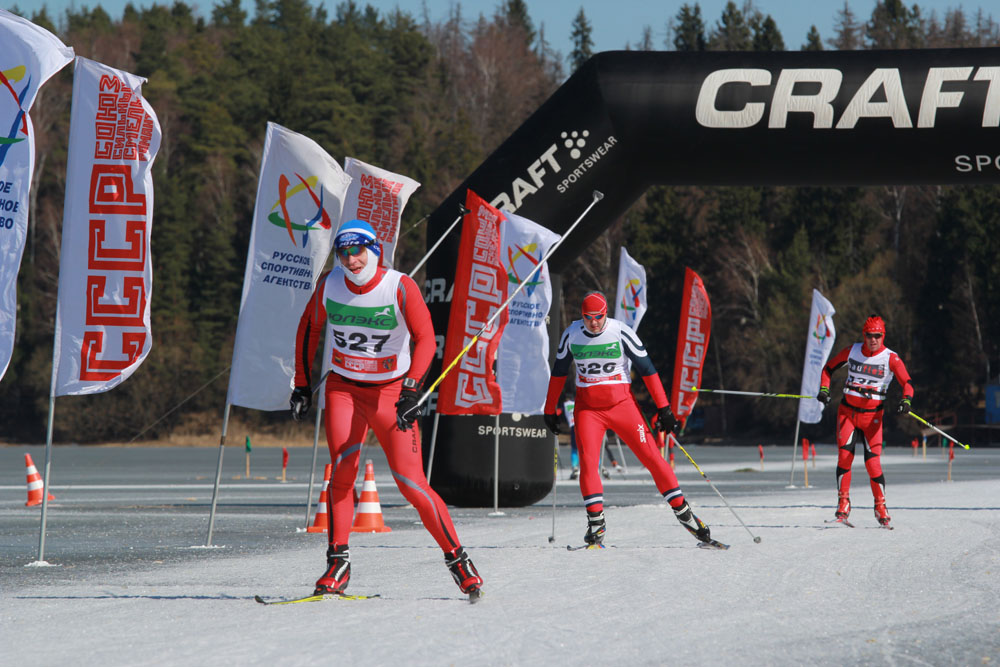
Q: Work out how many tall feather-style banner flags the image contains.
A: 9